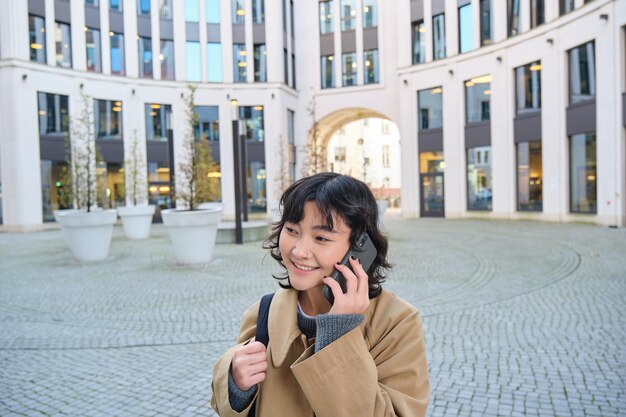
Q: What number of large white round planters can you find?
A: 3